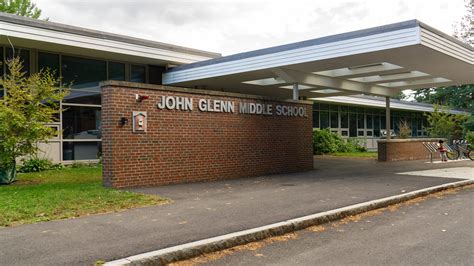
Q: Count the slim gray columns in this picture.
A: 2